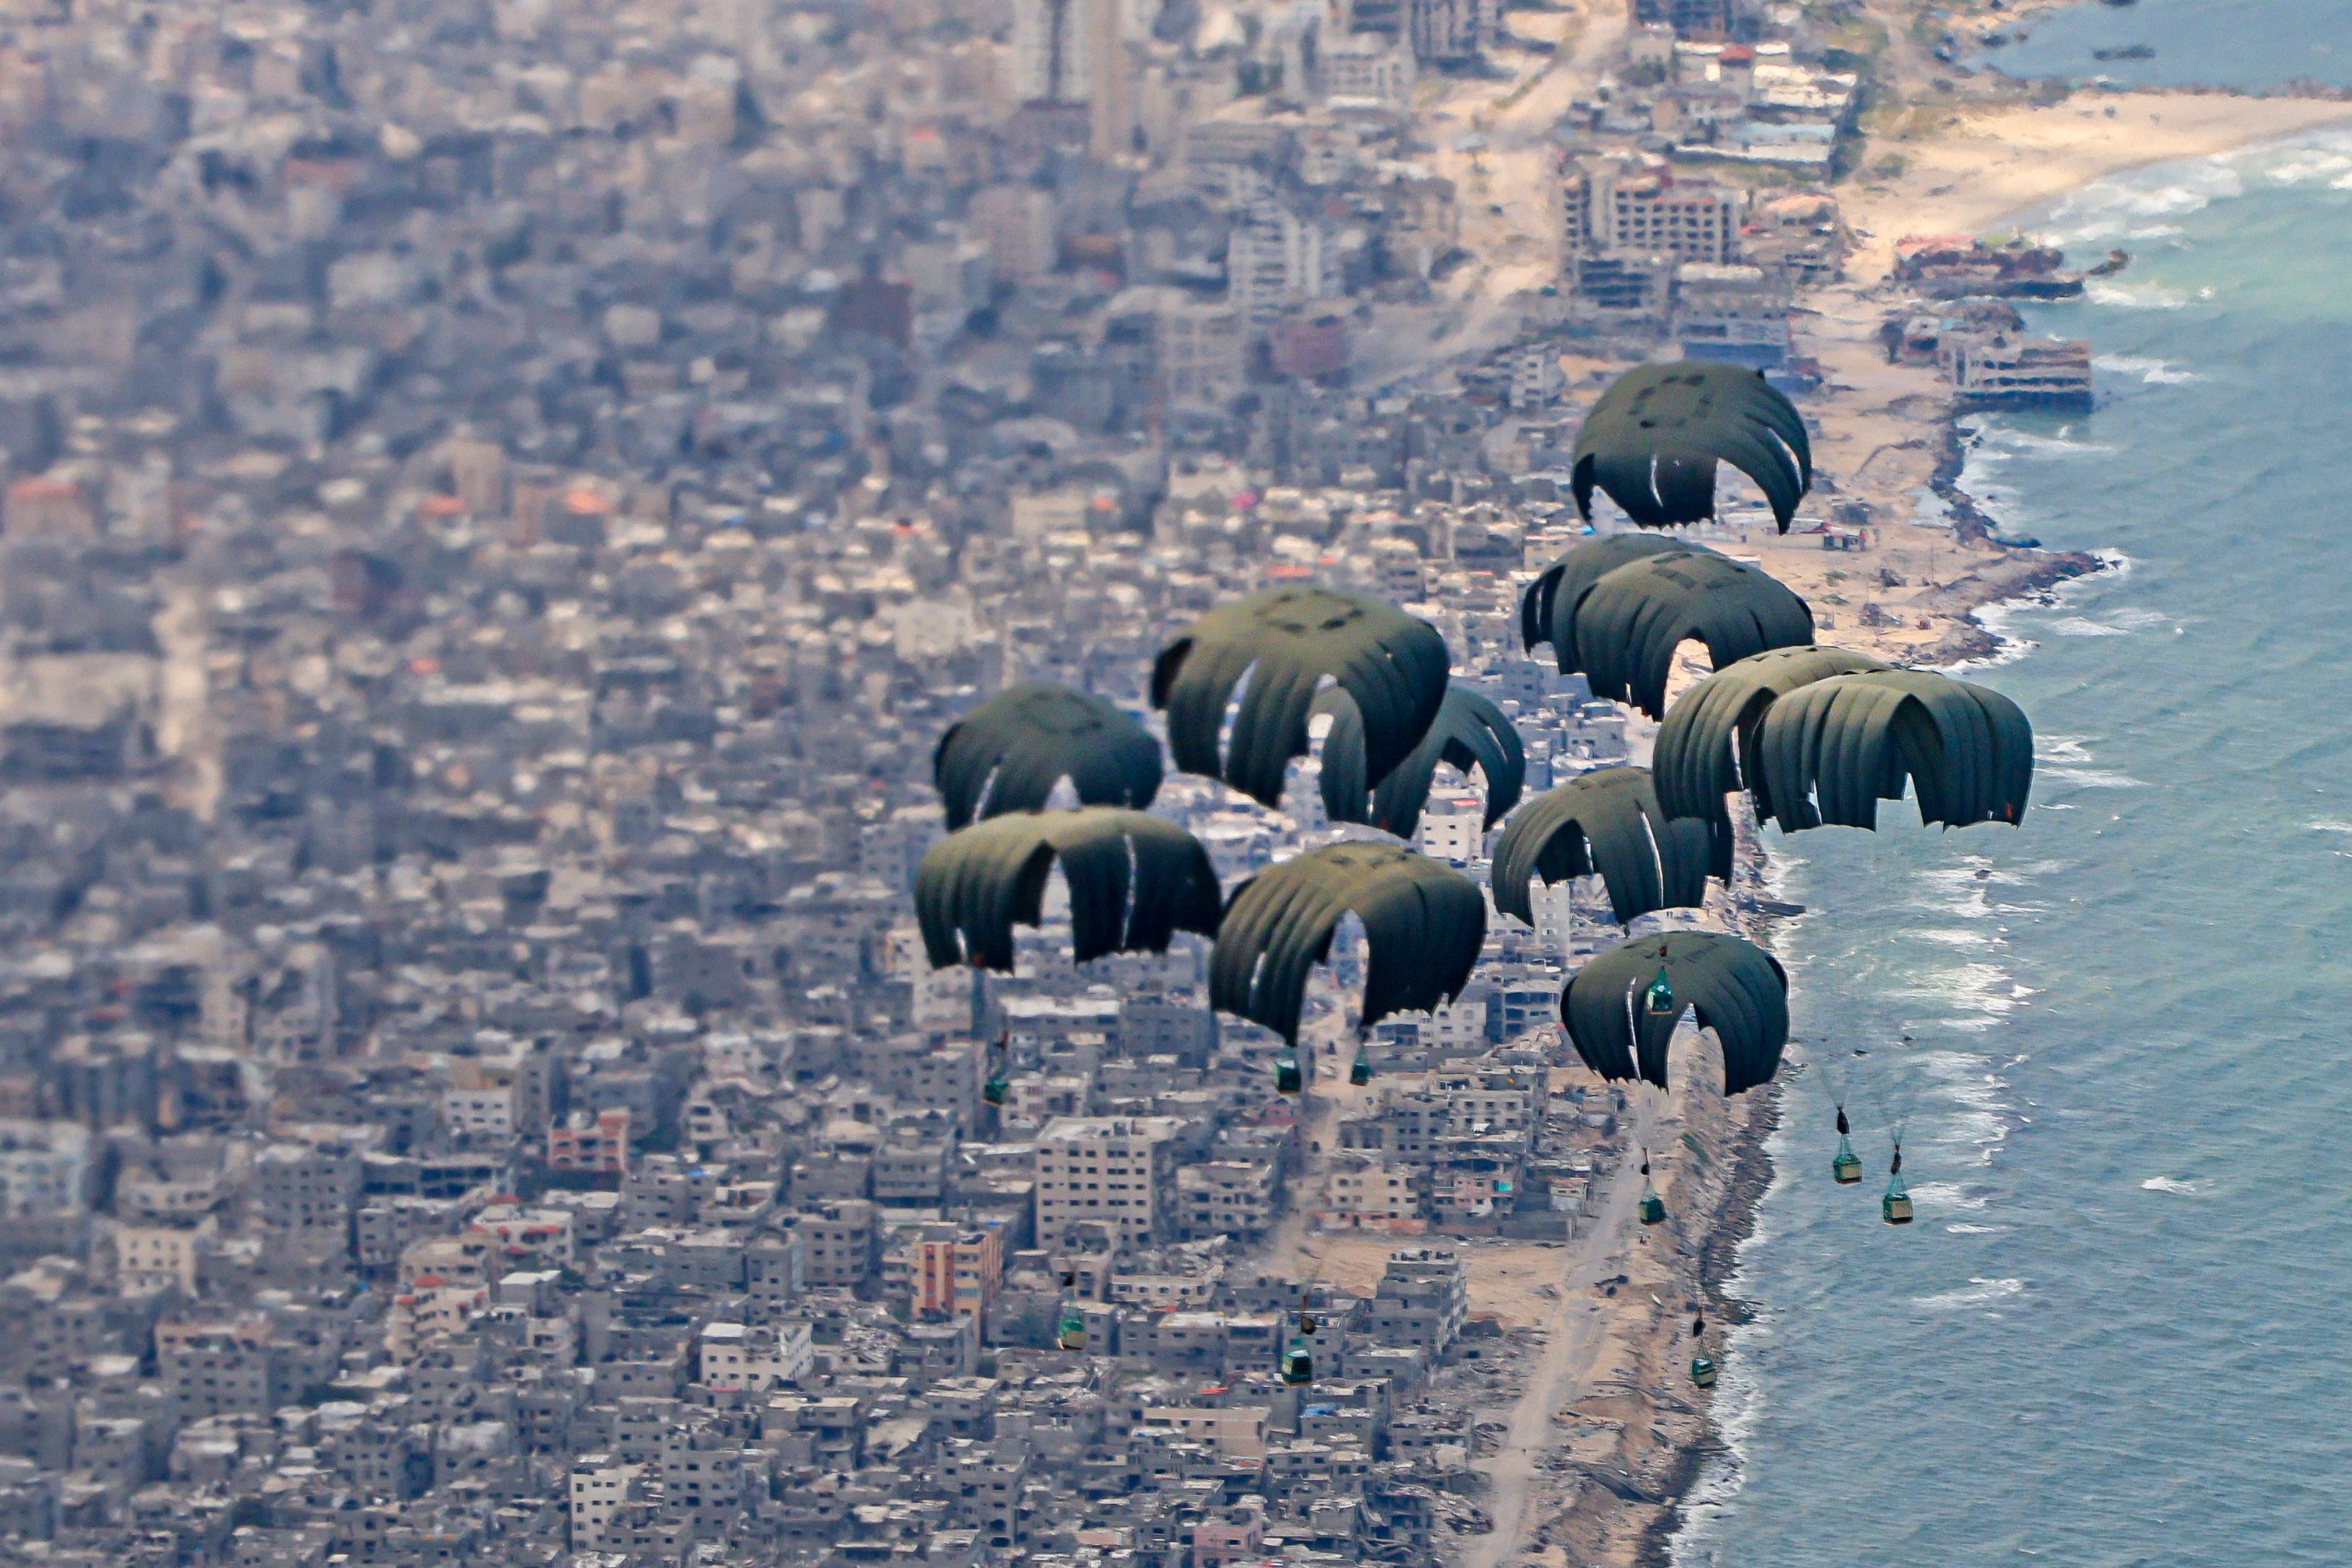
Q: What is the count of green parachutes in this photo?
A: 12